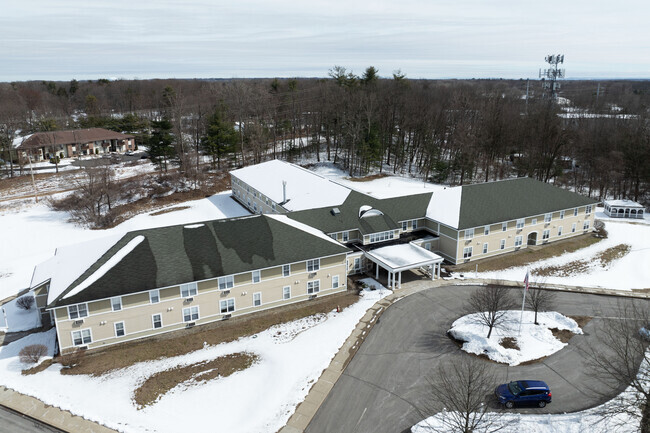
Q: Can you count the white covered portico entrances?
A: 1